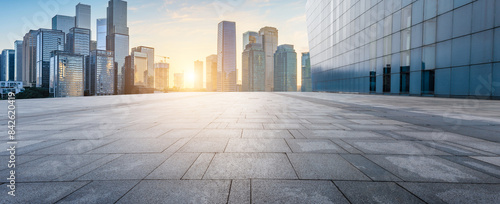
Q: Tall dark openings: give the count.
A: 4